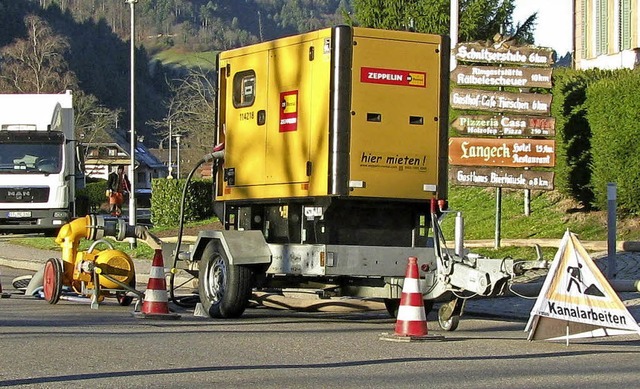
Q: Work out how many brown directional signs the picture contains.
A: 6